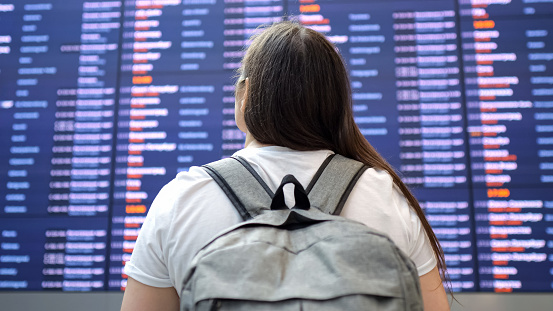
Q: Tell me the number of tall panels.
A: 4